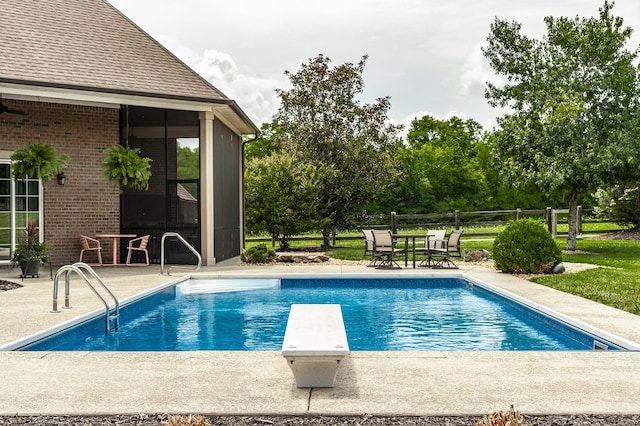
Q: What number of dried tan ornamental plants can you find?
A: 2